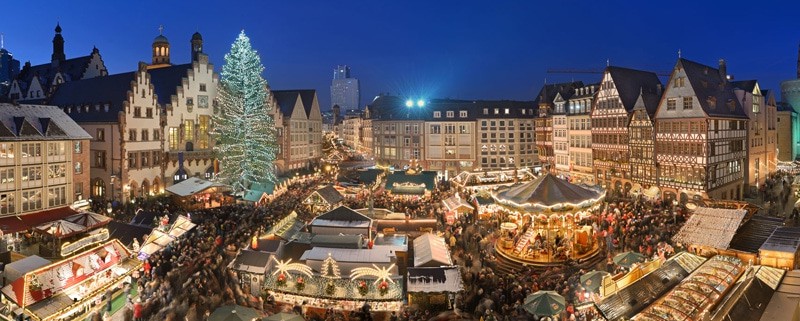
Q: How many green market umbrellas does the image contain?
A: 5